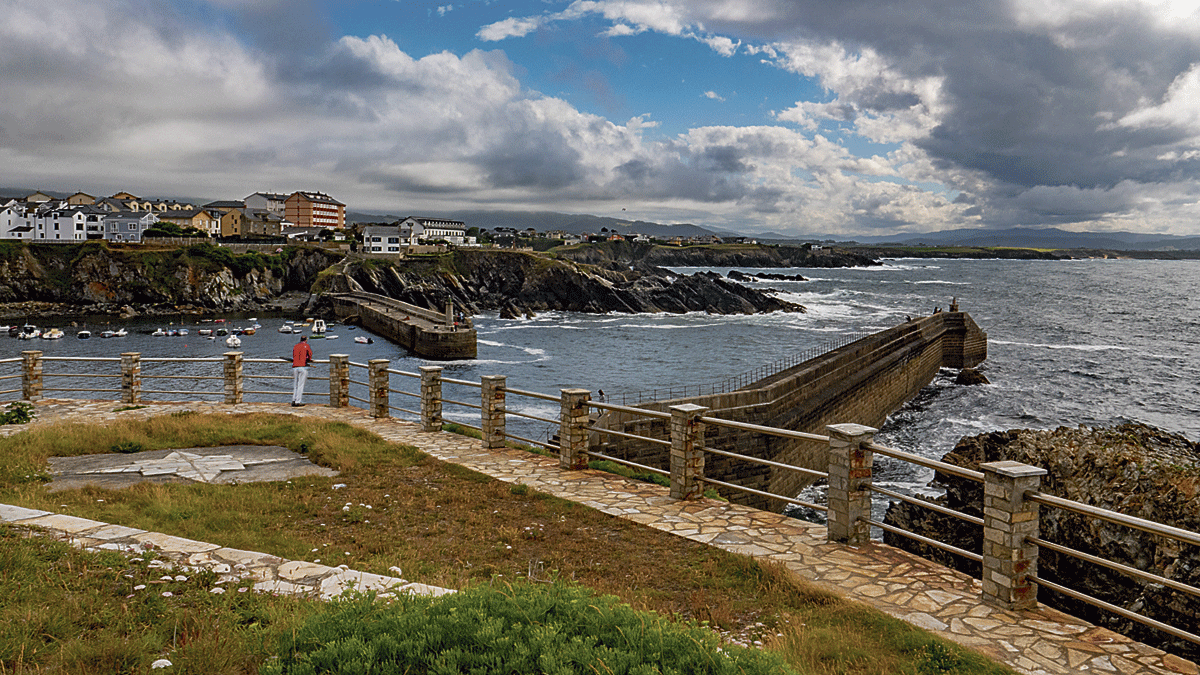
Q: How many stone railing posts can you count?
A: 11